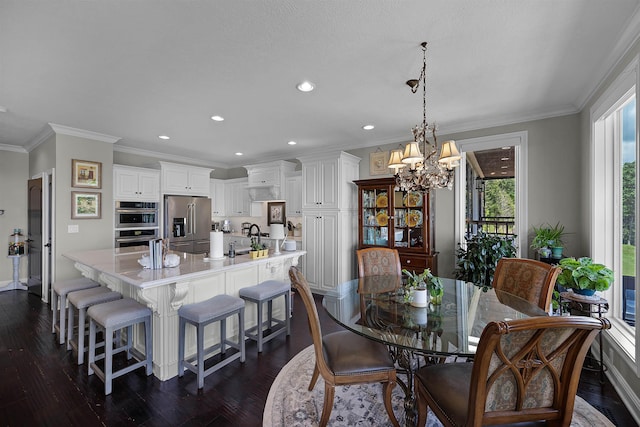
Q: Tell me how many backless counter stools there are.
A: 5